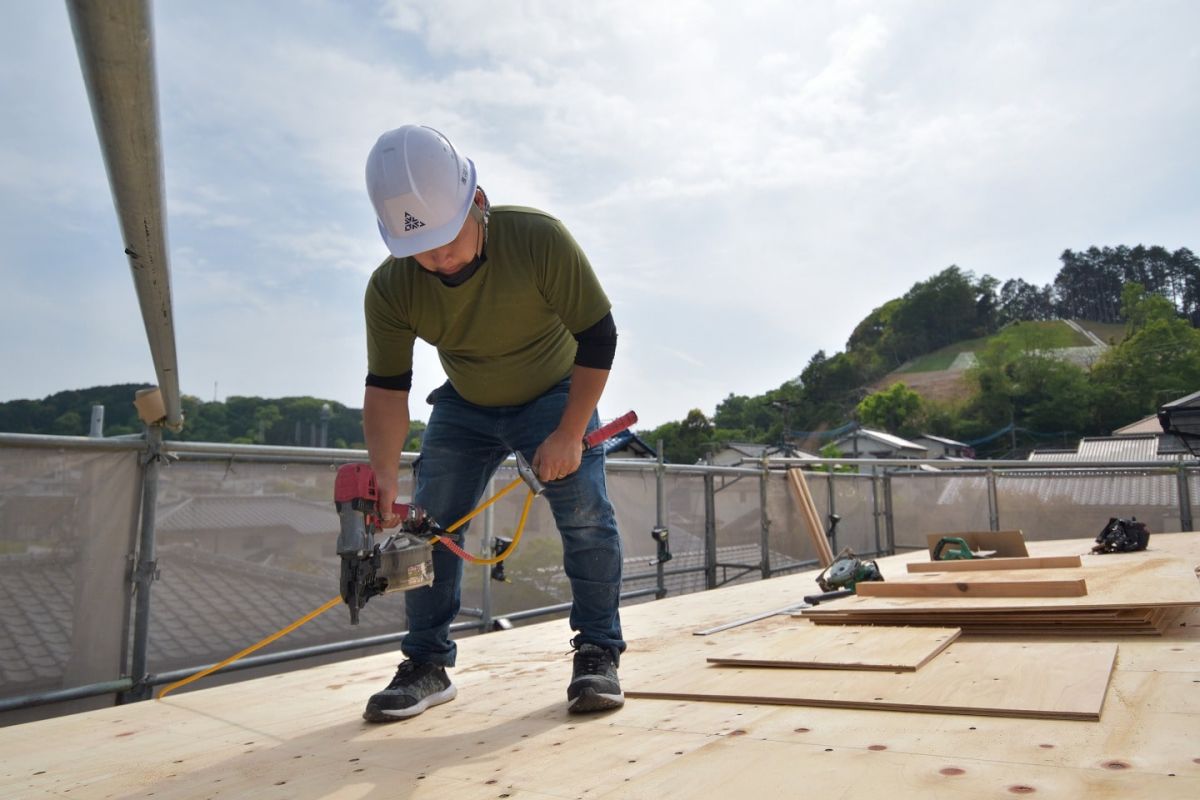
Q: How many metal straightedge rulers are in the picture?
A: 1